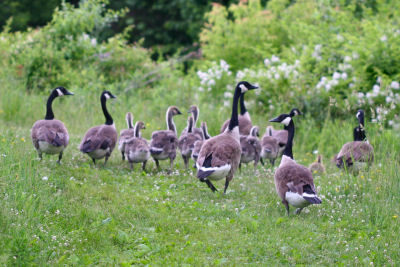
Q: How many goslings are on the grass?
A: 9